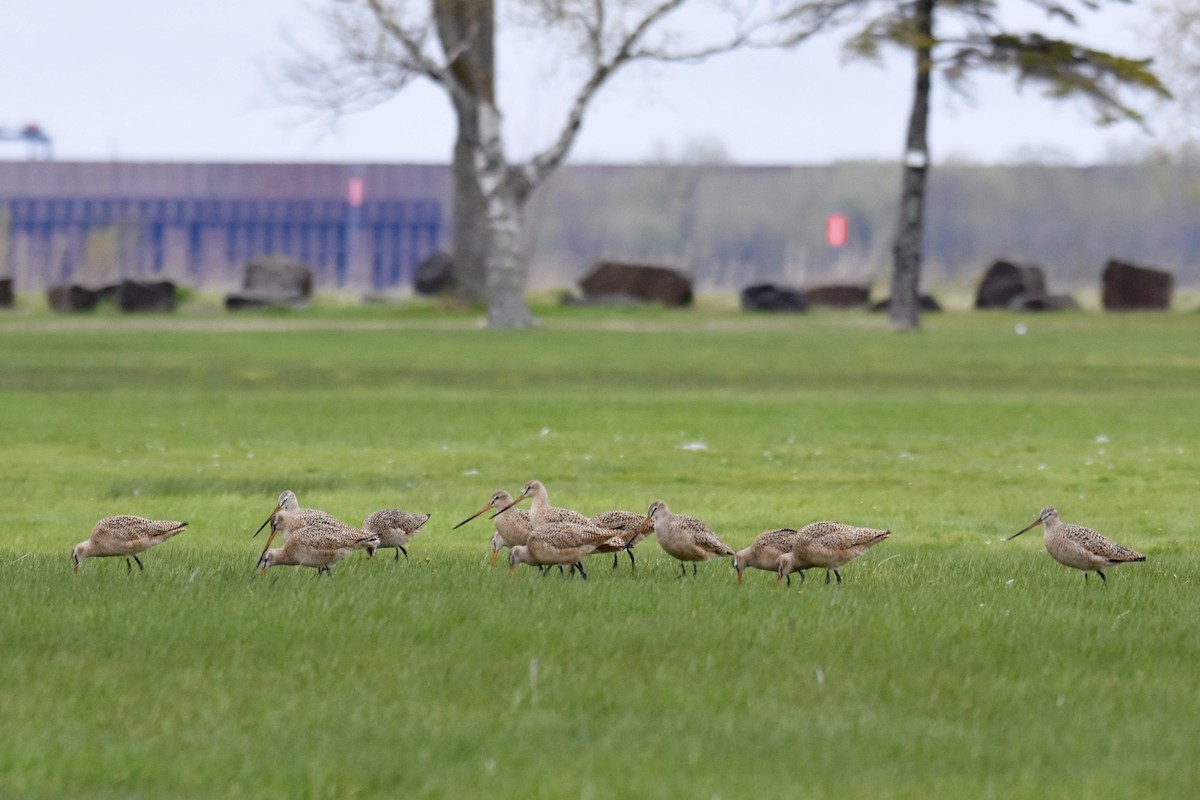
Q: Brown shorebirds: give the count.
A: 14